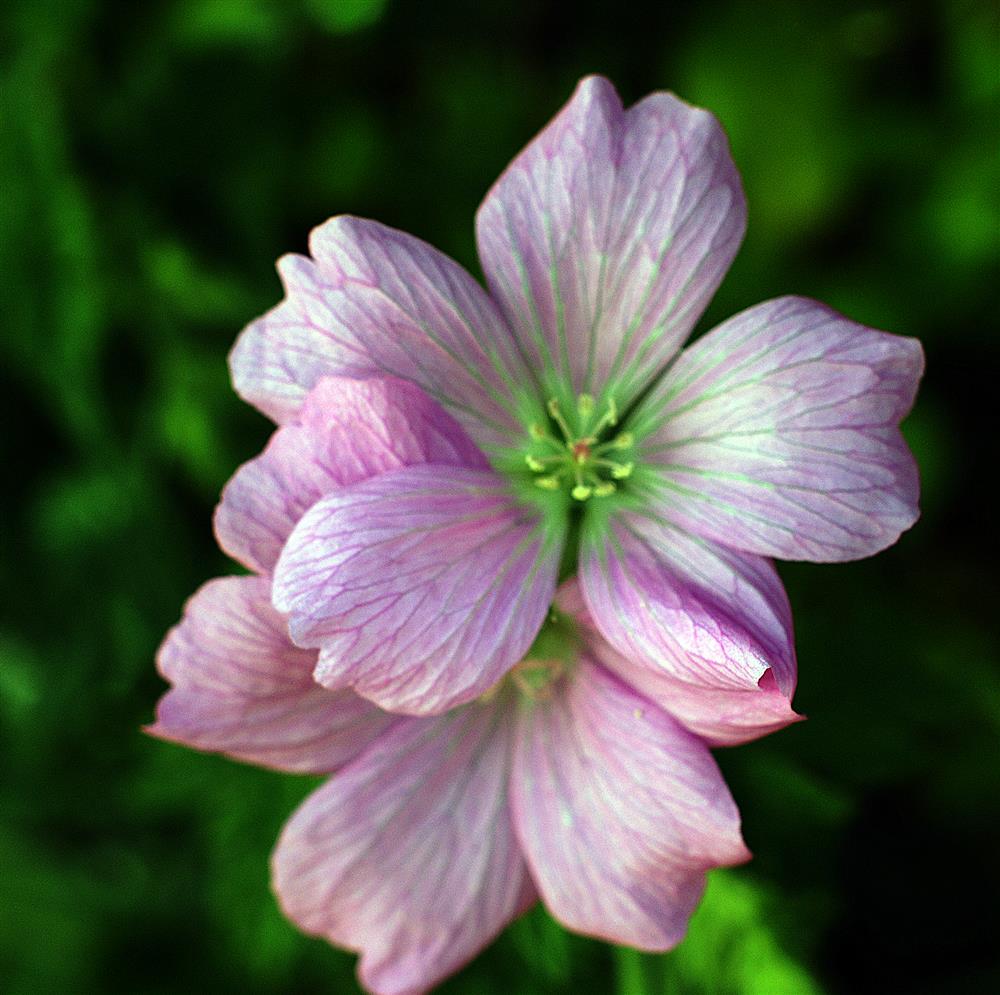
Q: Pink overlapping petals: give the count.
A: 10